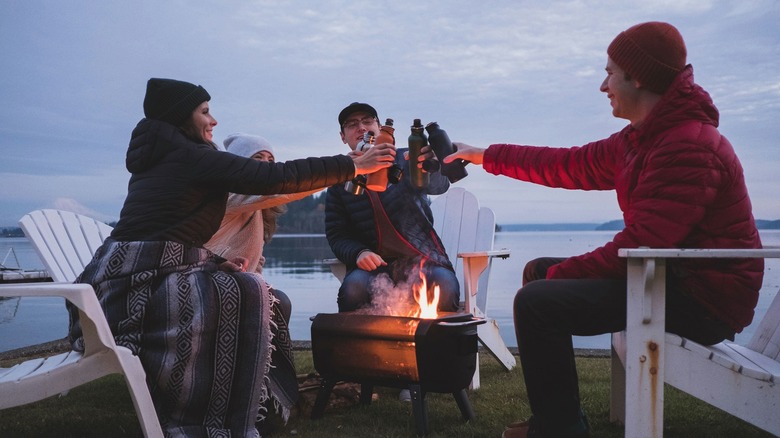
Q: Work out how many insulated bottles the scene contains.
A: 4